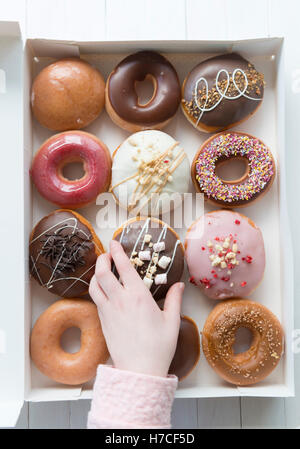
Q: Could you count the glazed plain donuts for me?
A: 2